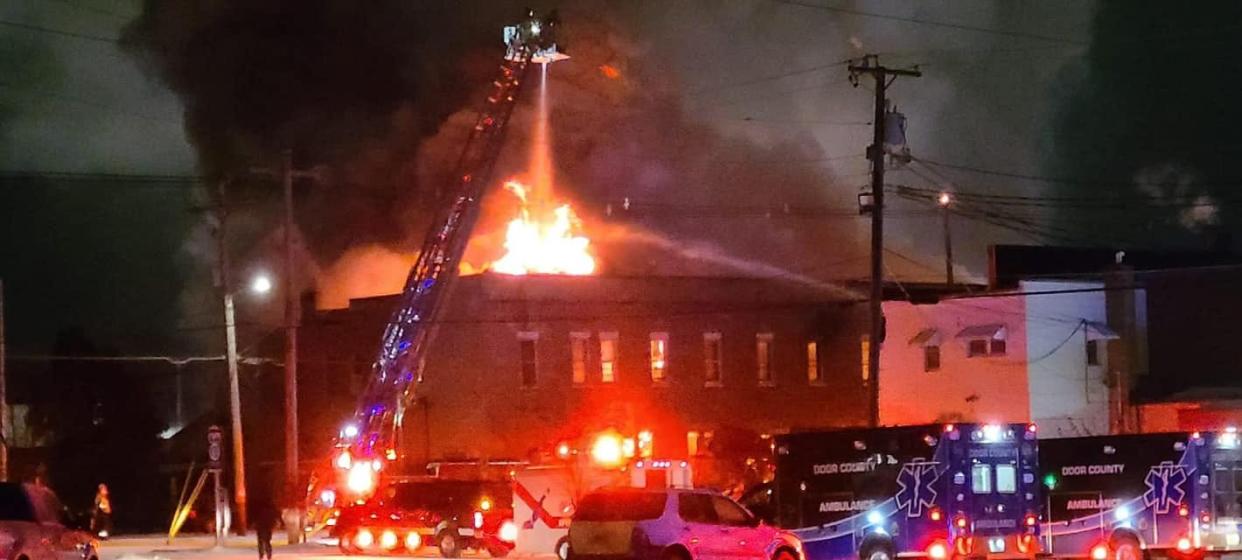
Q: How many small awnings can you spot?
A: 3